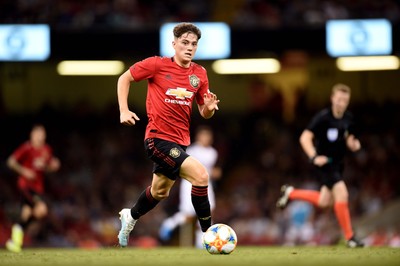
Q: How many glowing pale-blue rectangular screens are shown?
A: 3